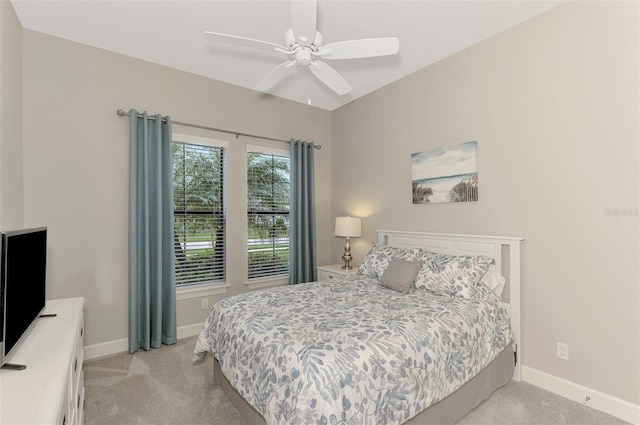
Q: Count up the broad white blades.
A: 5